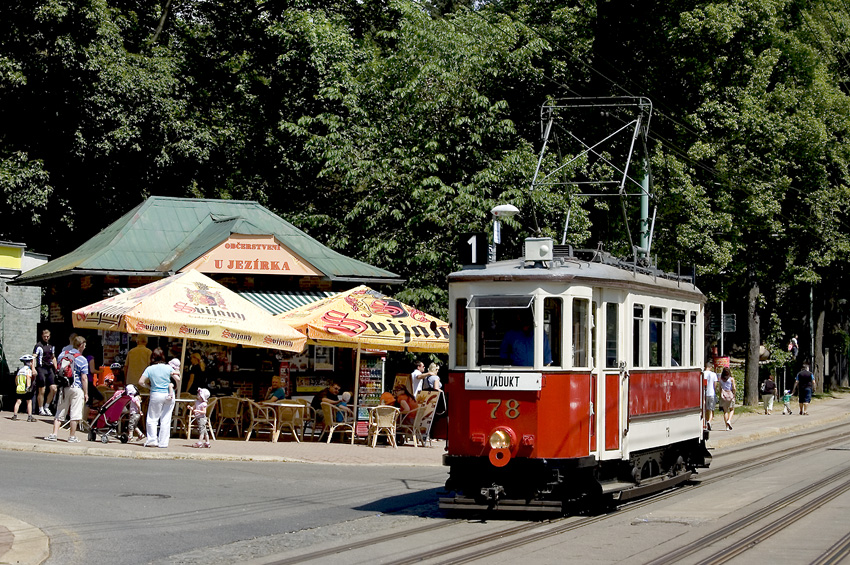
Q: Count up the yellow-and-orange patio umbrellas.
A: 2